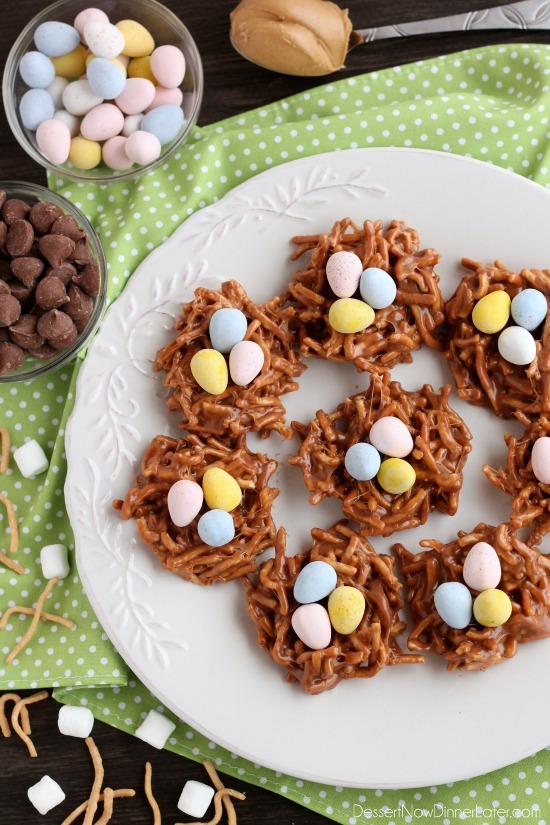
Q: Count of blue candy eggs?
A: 12